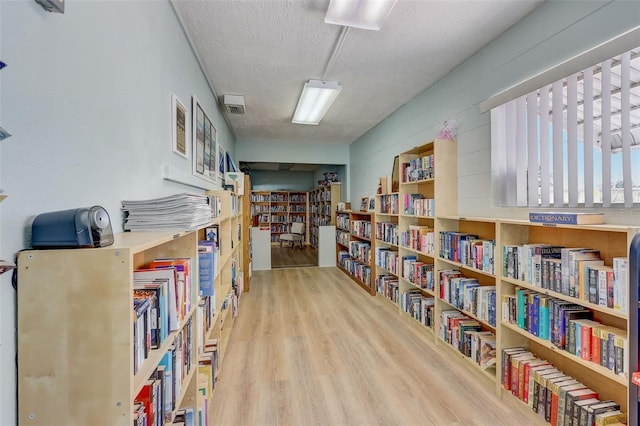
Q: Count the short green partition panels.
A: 2